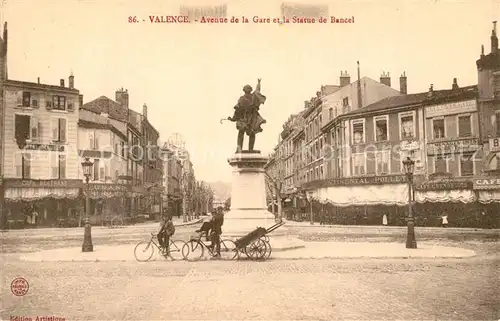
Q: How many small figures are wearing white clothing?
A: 2